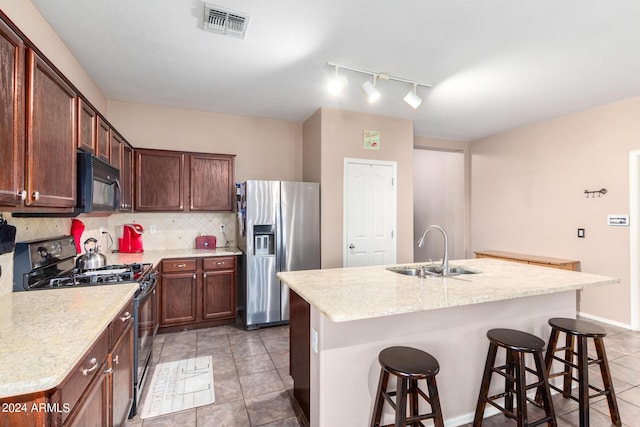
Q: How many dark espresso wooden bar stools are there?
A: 3